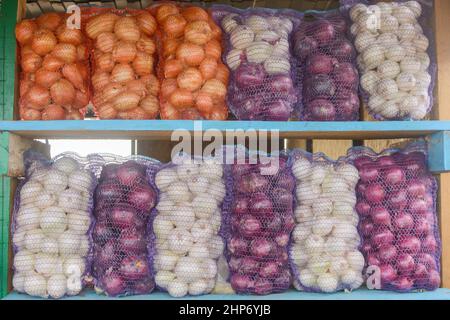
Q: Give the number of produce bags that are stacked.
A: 12